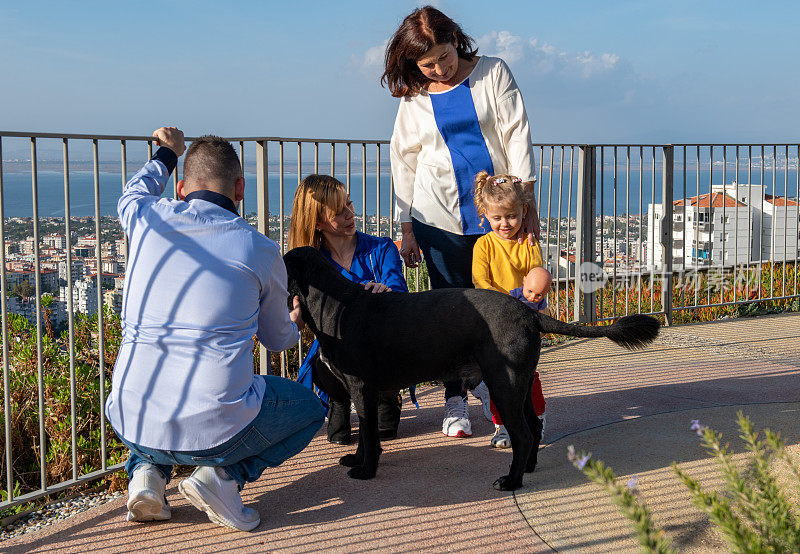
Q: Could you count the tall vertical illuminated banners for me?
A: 0